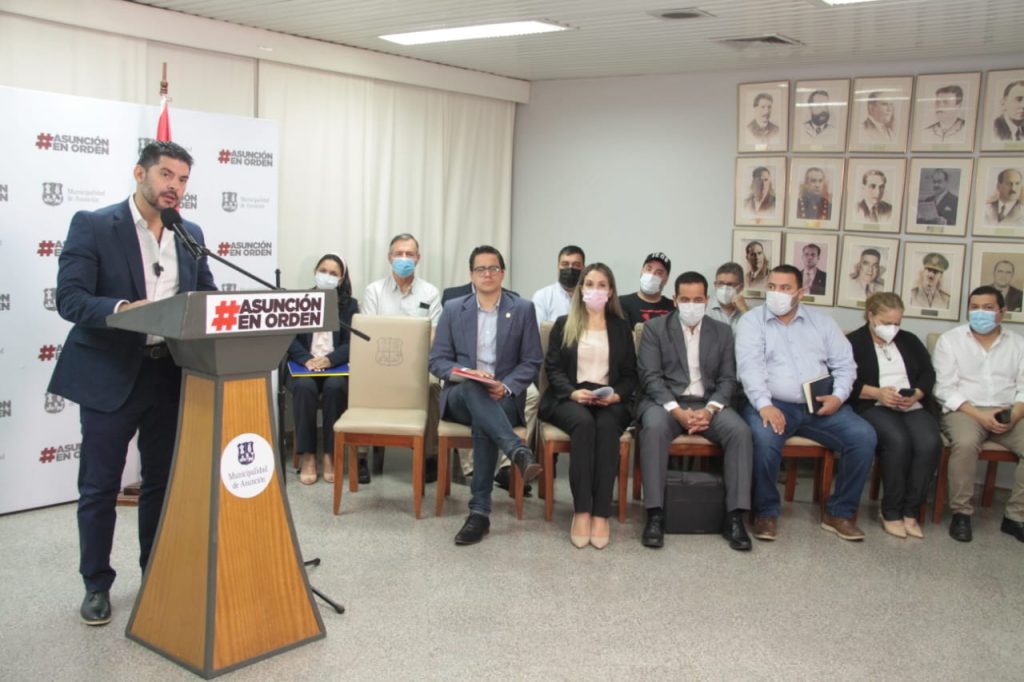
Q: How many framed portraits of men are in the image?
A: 15